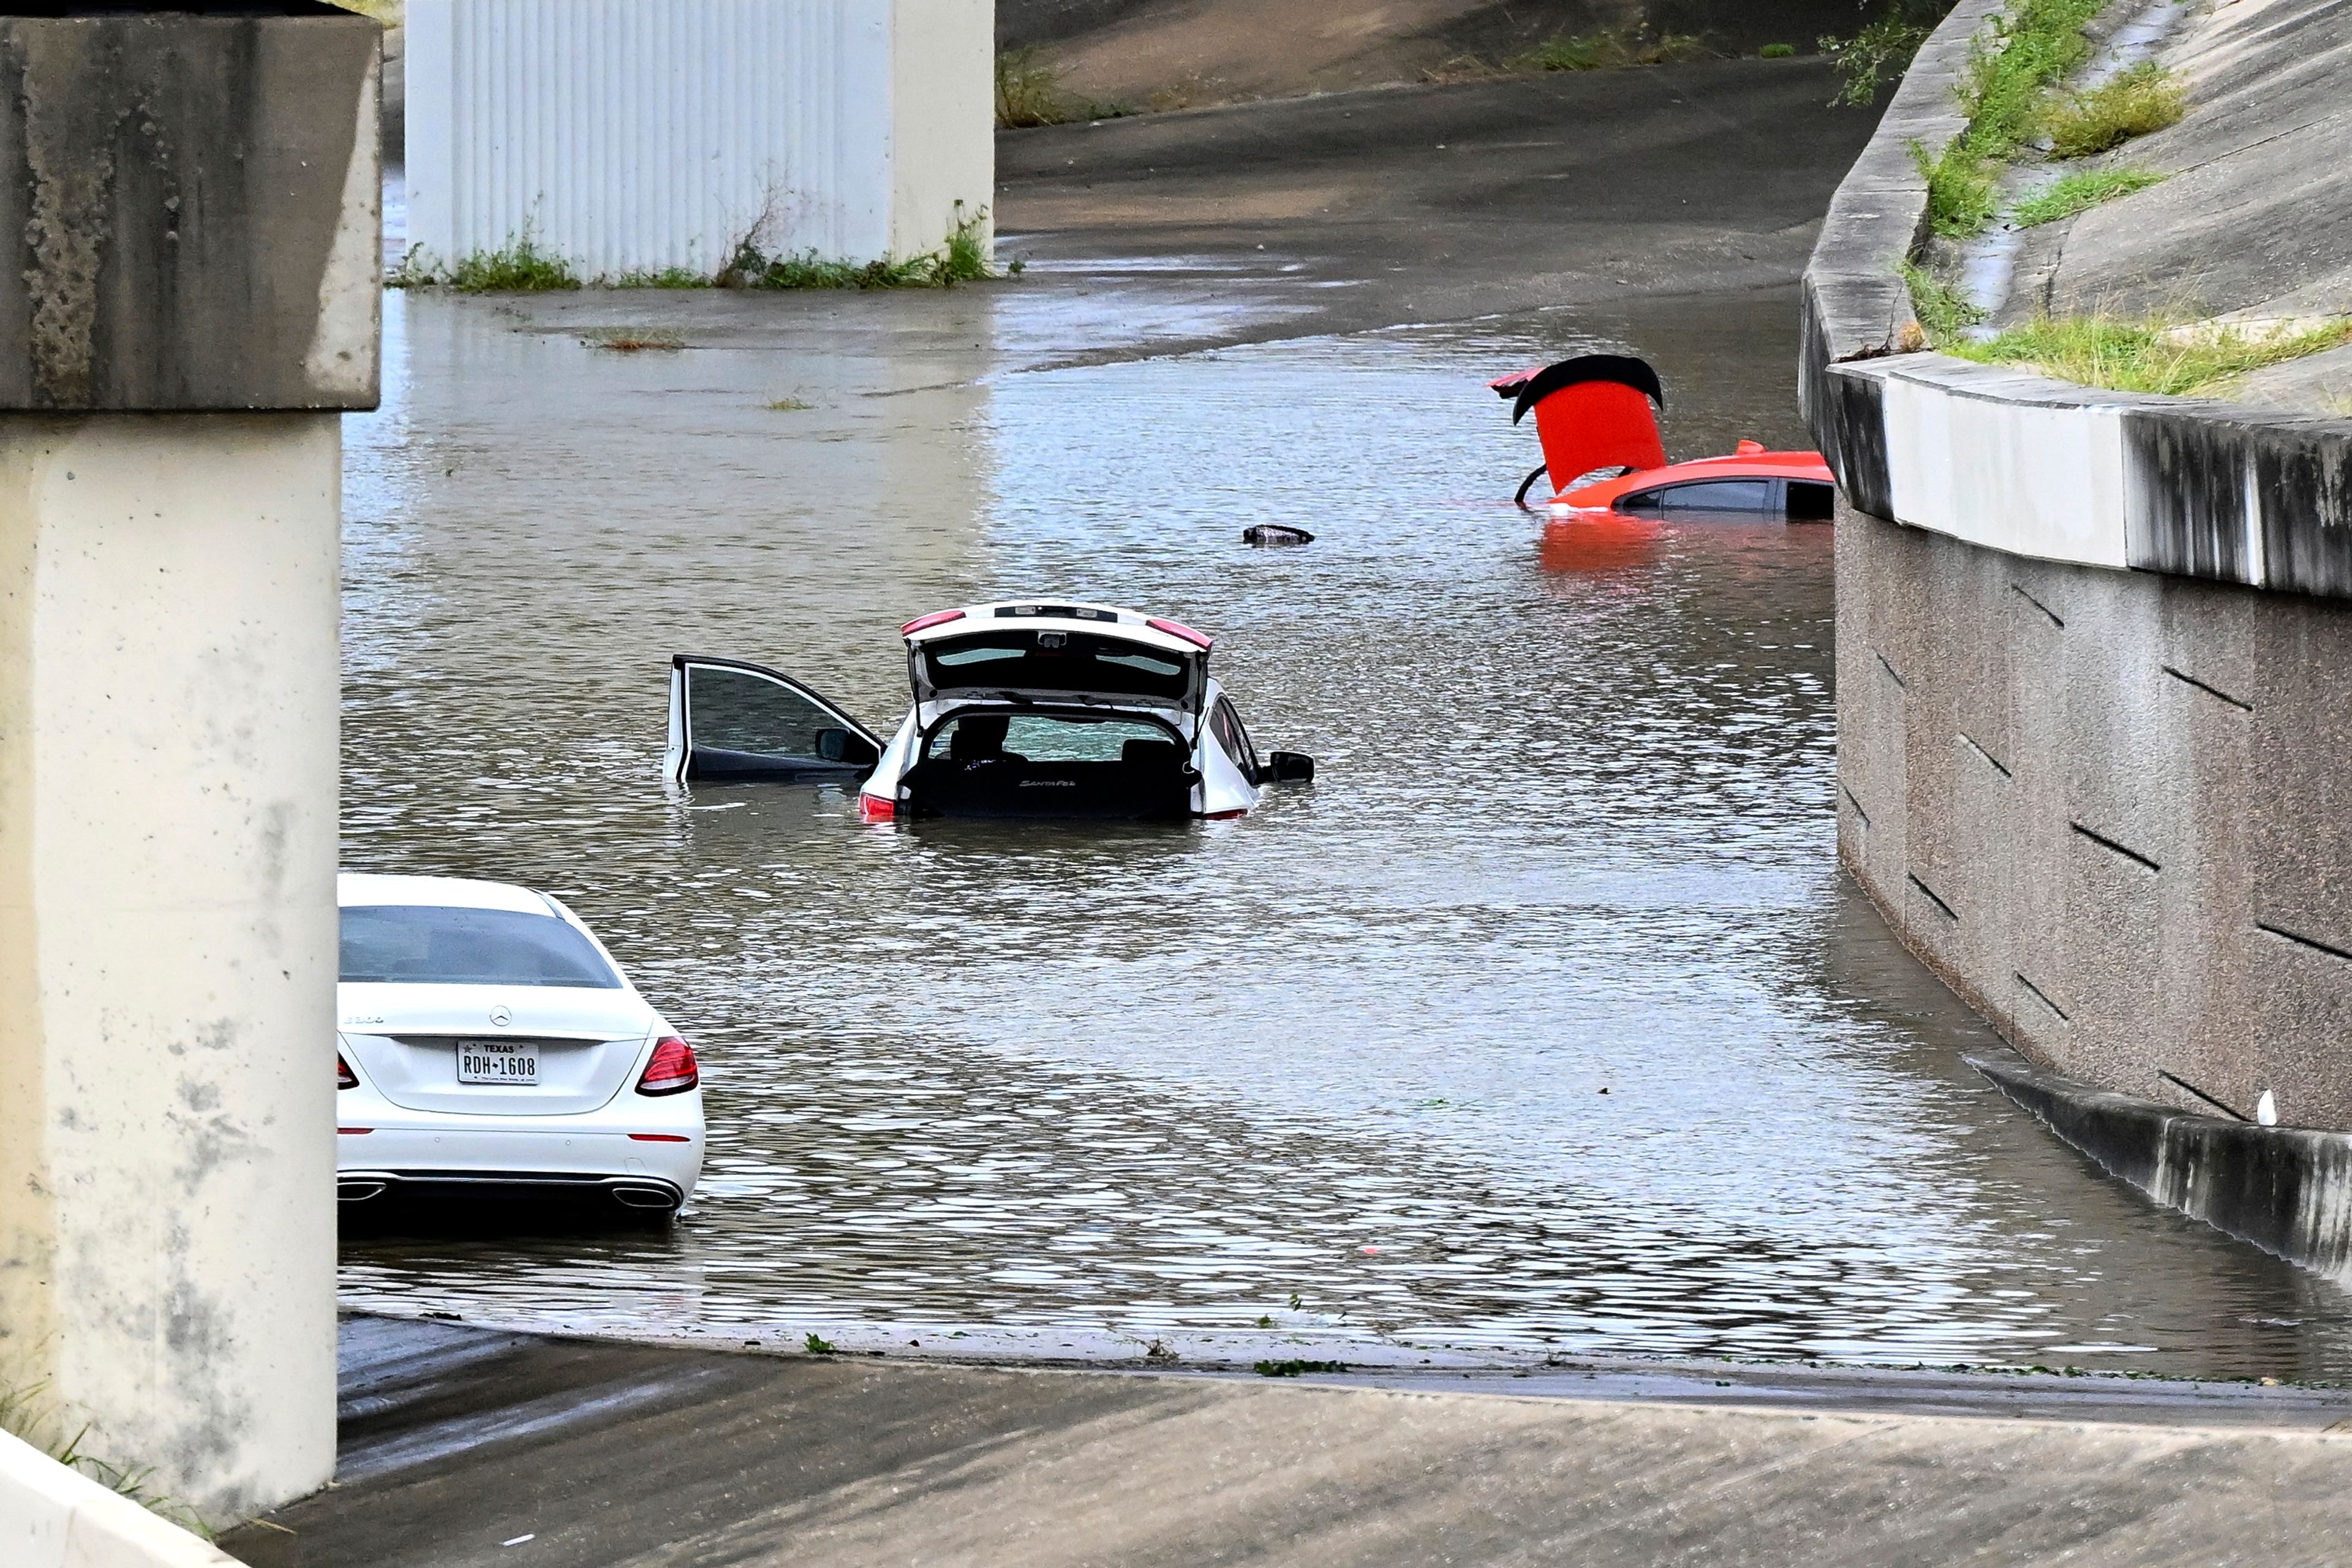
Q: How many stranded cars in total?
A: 3